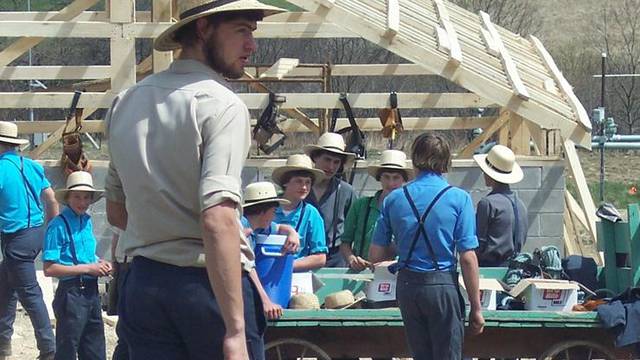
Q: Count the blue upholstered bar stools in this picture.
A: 0